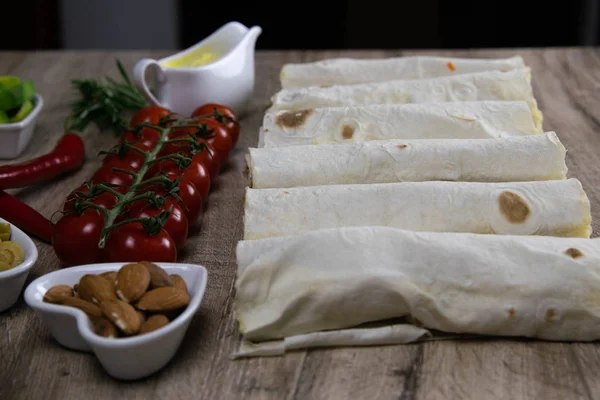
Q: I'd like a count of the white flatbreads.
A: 6